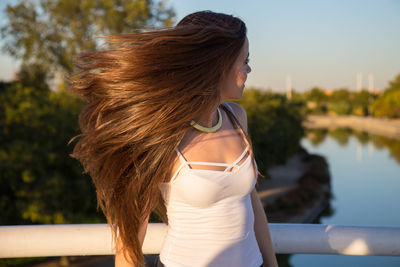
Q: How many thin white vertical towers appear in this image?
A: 3